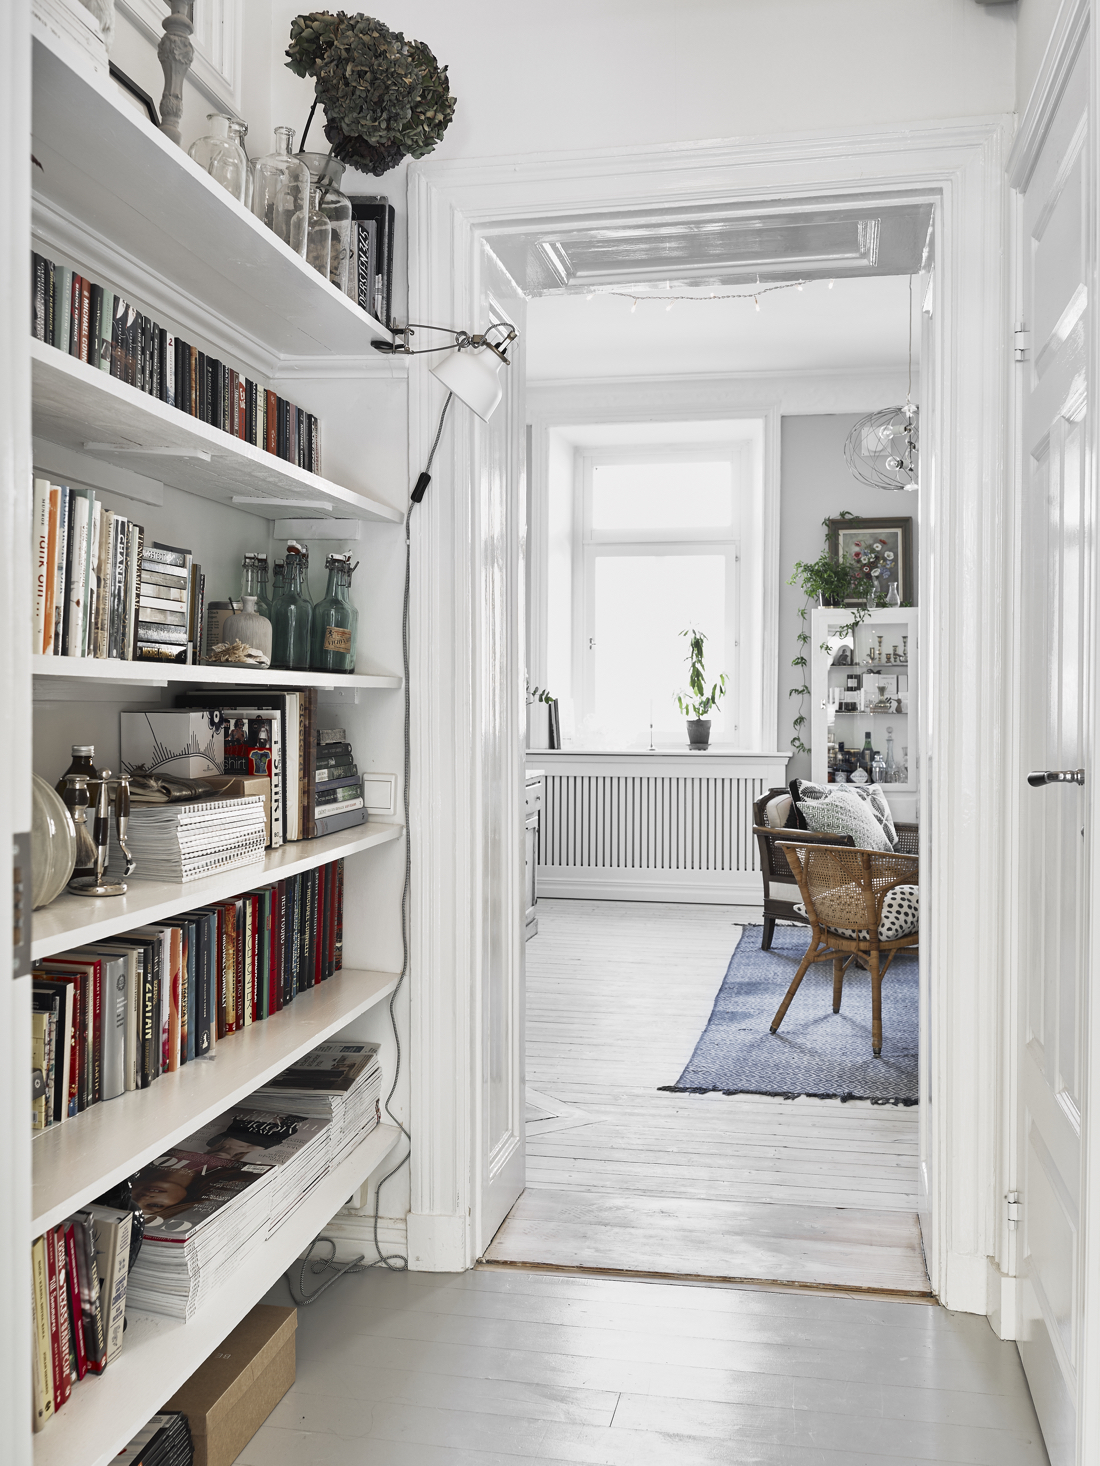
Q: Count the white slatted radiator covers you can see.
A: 1